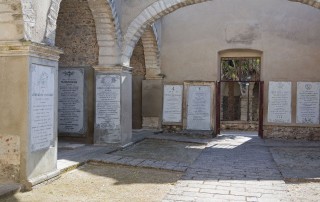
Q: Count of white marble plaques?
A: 7